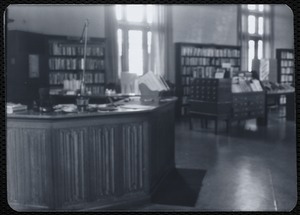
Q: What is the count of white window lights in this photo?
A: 12